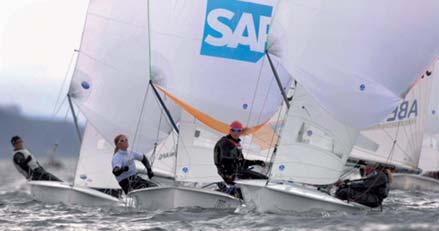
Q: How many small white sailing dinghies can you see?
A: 4